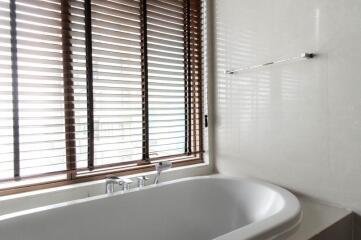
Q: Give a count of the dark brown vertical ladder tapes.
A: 4